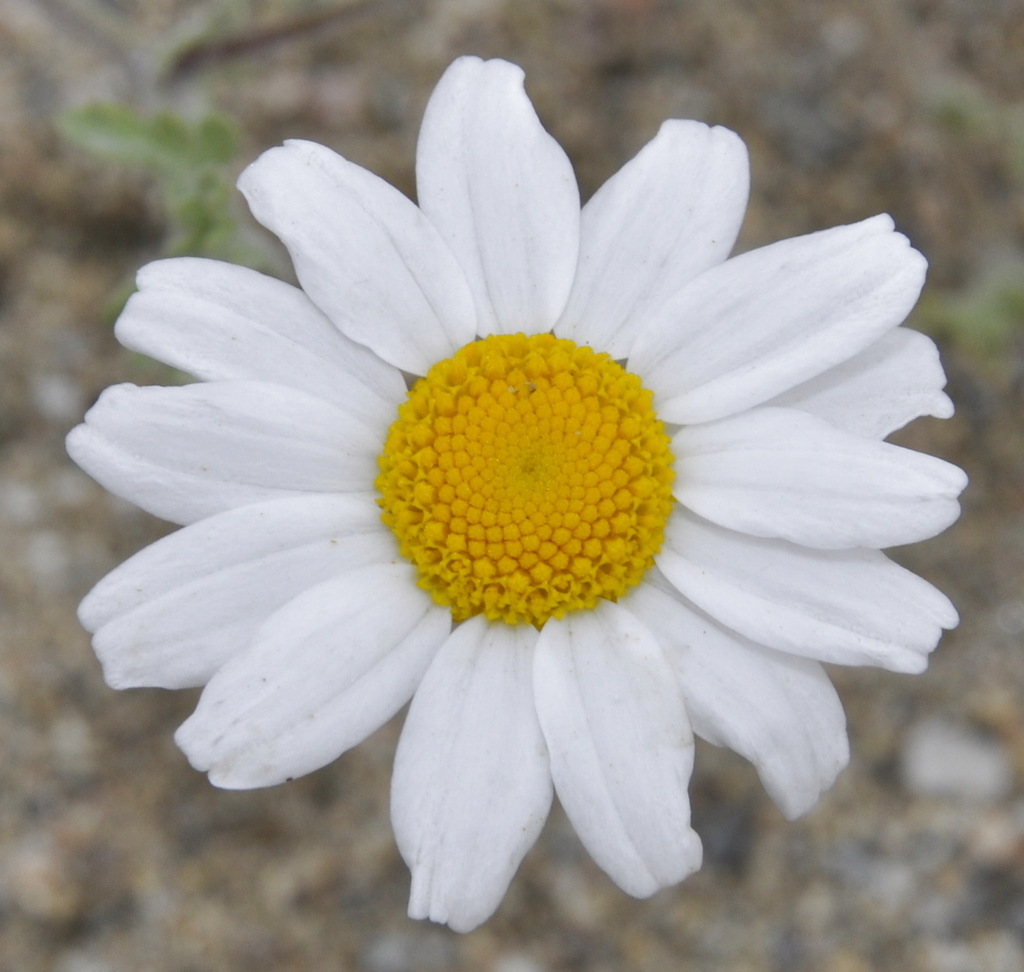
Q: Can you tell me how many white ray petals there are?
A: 14